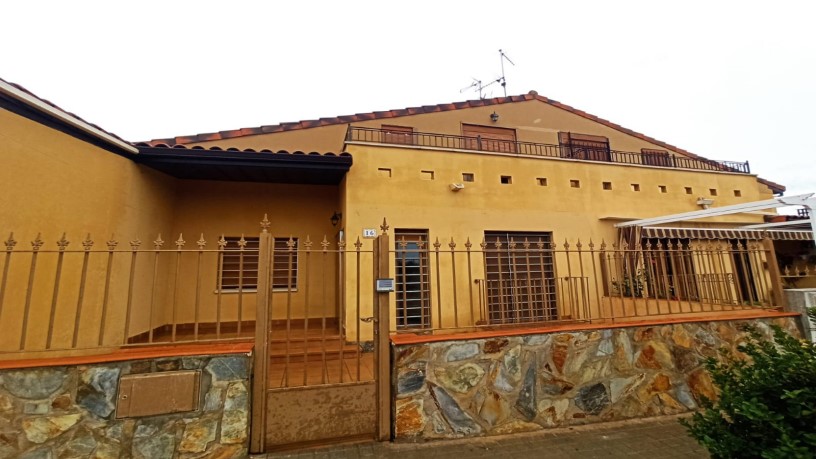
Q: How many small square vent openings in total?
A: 12